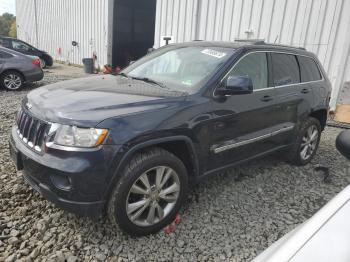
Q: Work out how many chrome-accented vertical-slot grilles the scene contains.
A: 1